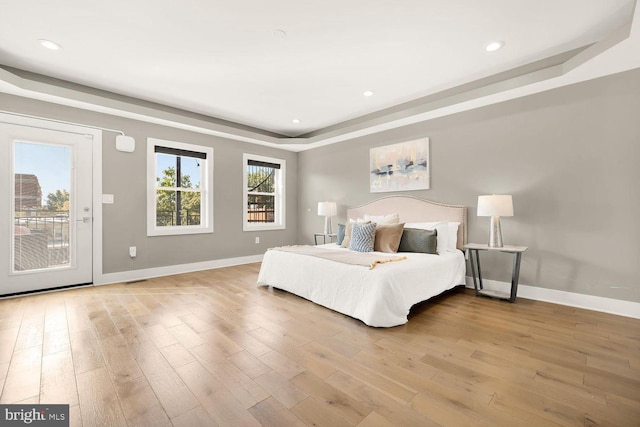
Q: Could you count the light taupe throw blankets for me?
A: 1